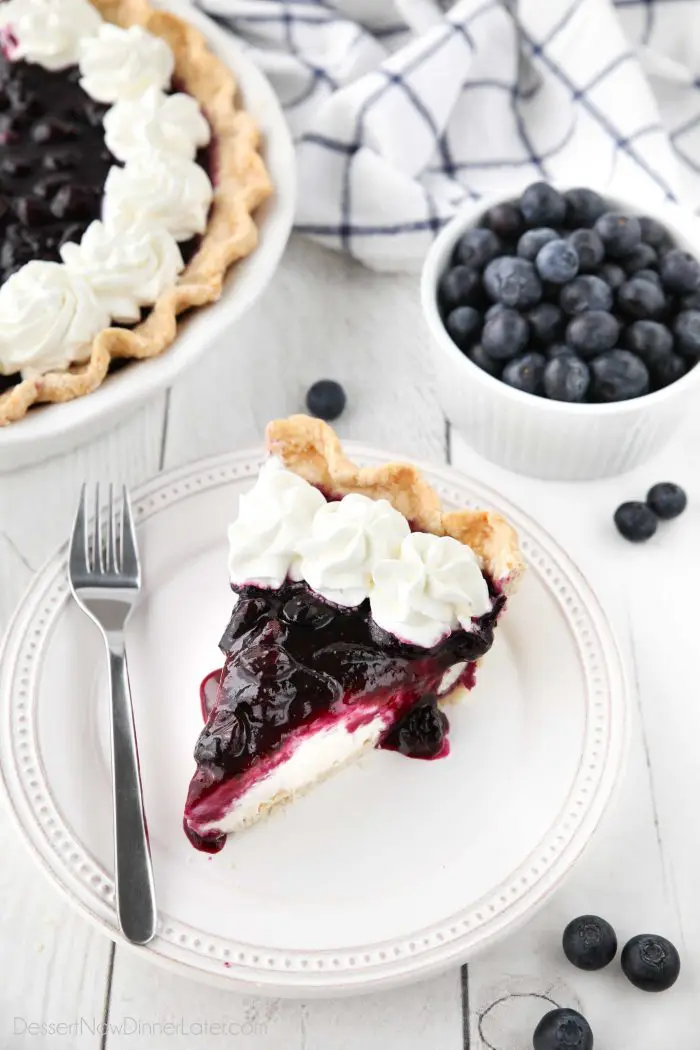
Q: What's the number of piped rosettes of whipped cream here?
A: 9